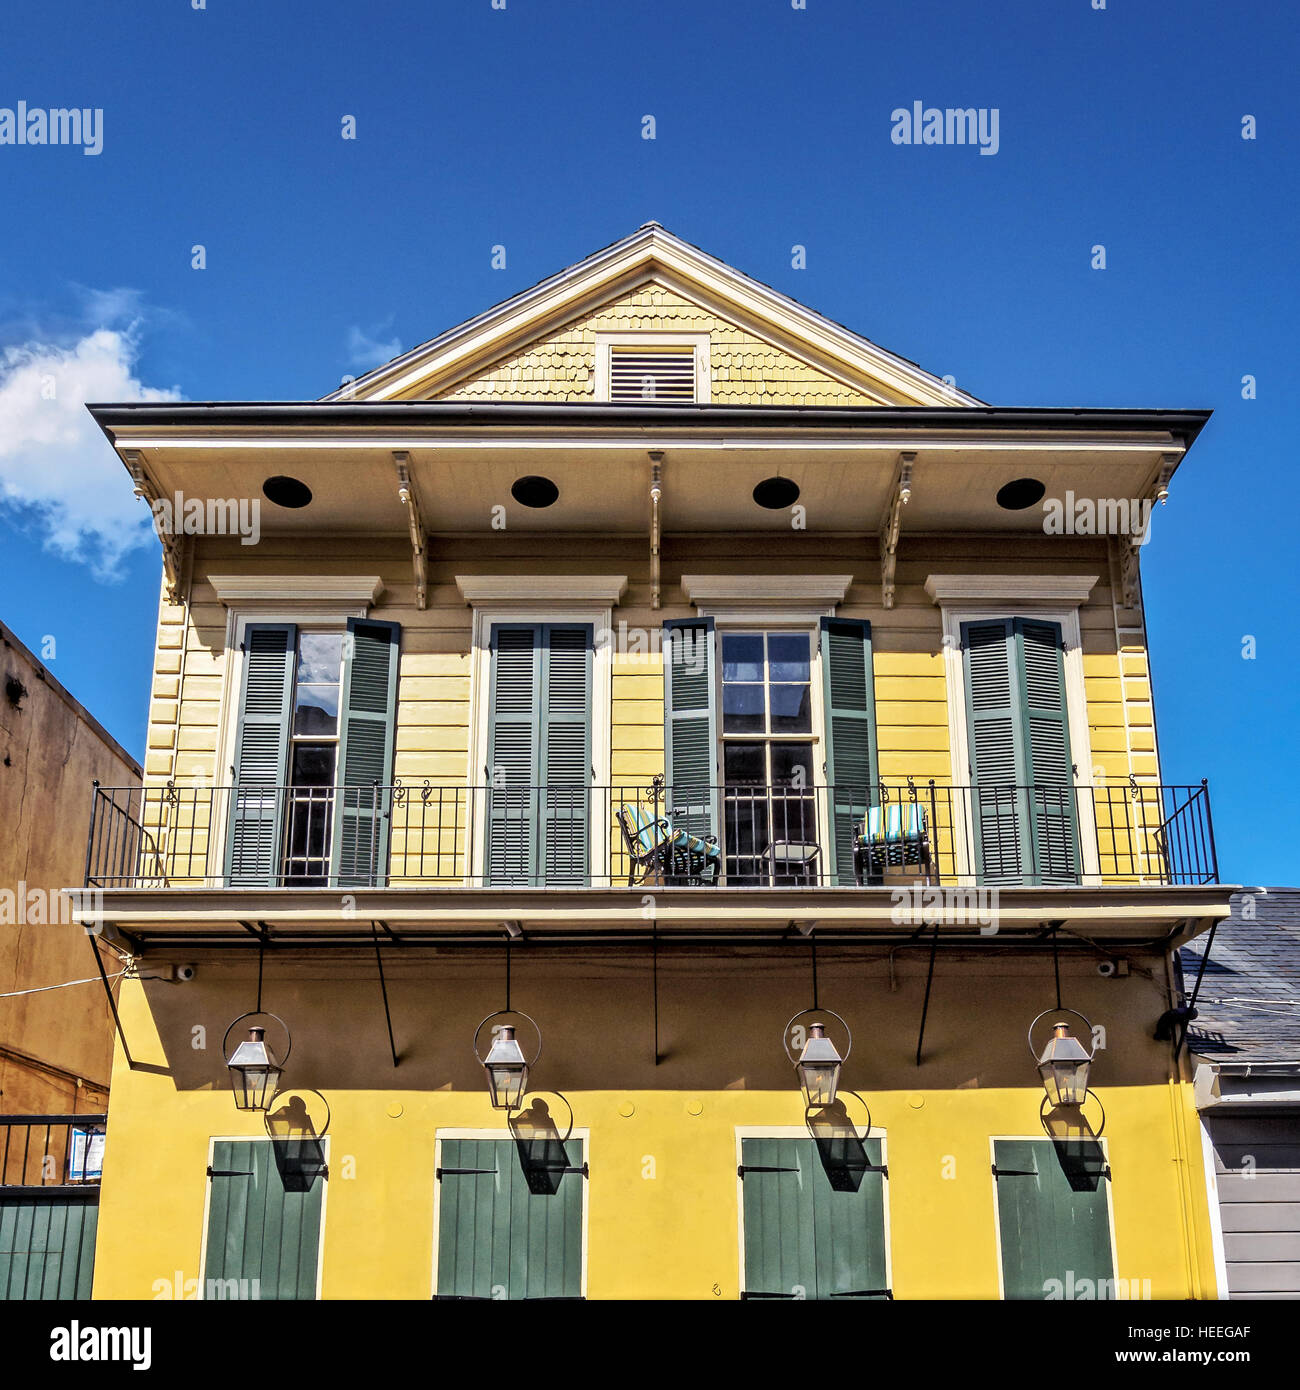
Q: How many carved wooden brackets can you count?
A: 5